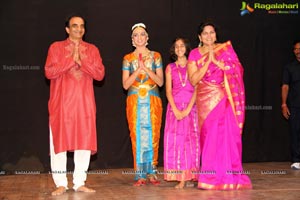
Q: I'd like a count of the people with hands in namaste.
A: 3